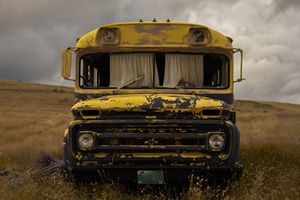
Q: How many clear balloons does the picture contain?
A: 0